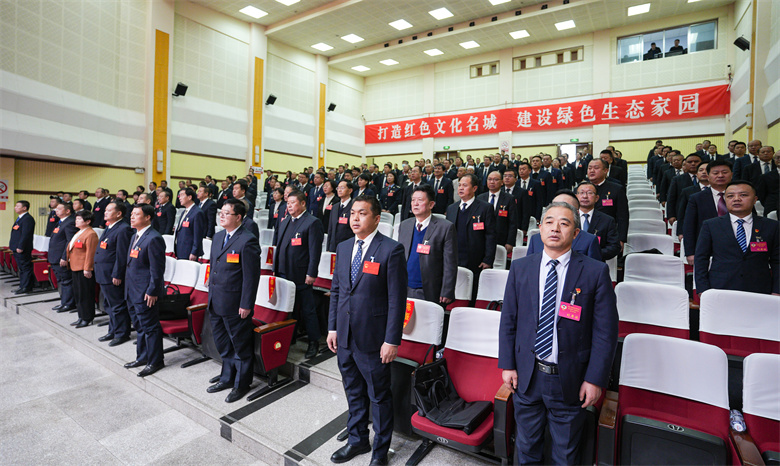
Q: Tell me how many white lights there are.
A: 15